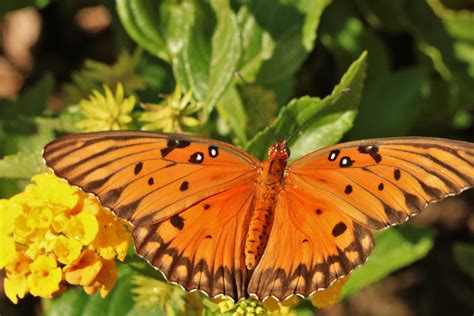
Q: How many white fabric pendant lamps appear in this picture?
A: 0